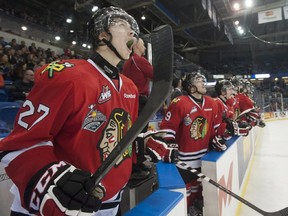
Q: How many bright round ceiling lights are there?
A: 14